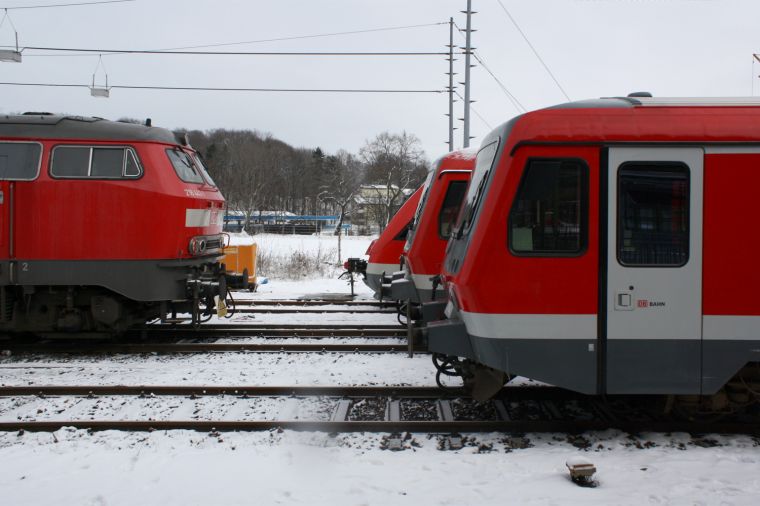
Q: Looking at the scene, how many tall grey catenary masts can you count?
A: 2